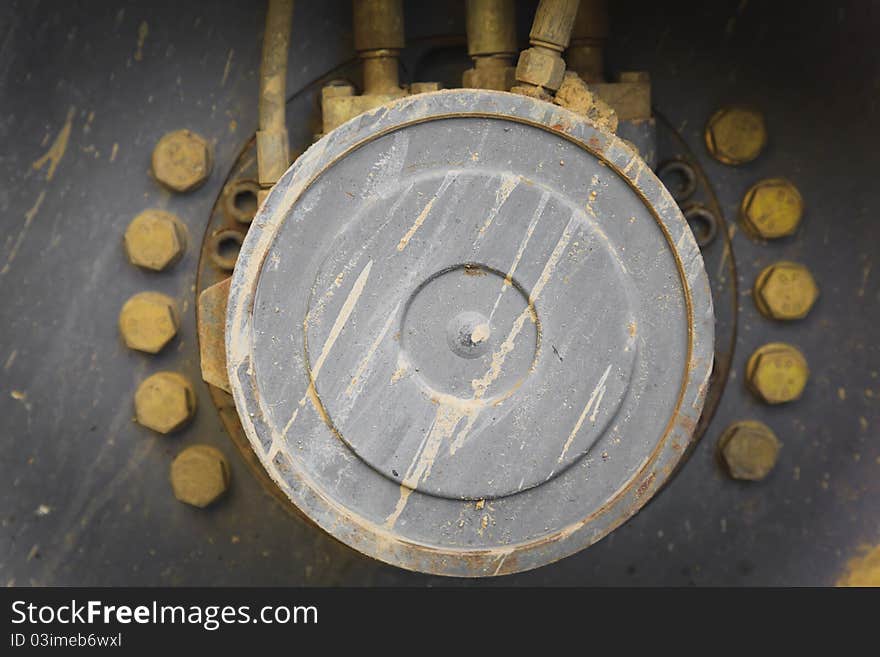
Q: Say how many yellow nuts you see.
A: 10